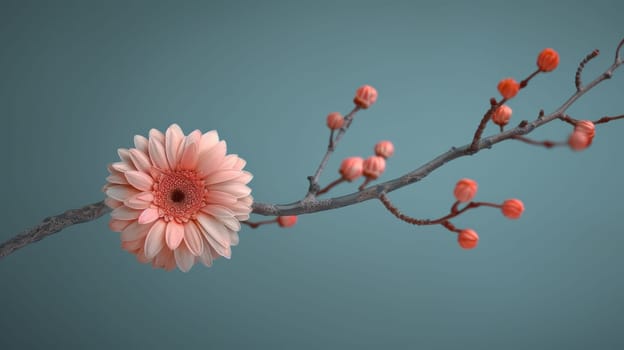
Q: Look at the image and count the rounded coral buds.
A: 14